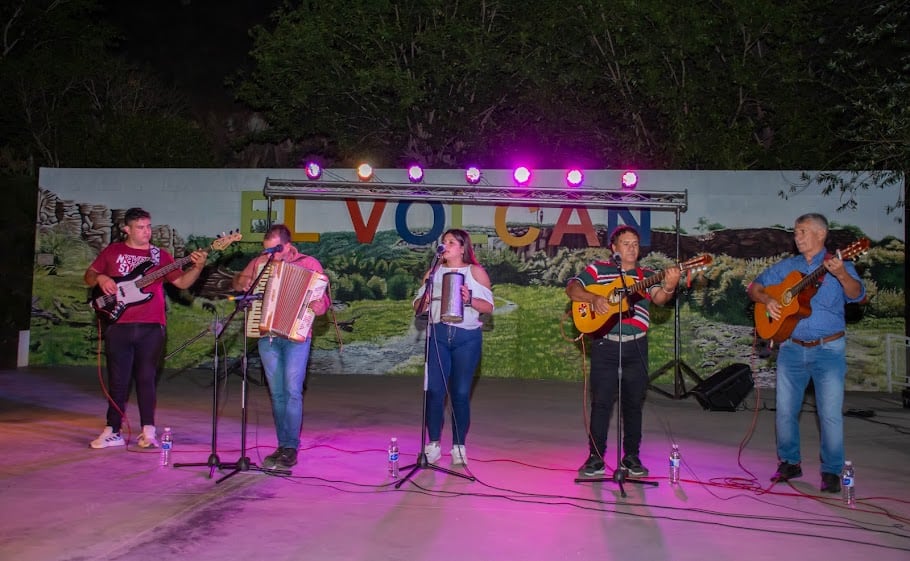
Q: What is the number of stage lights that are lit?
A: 7